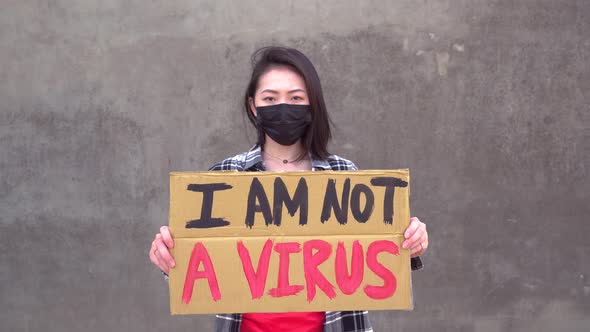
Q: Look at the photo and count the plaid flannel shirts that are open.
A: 1